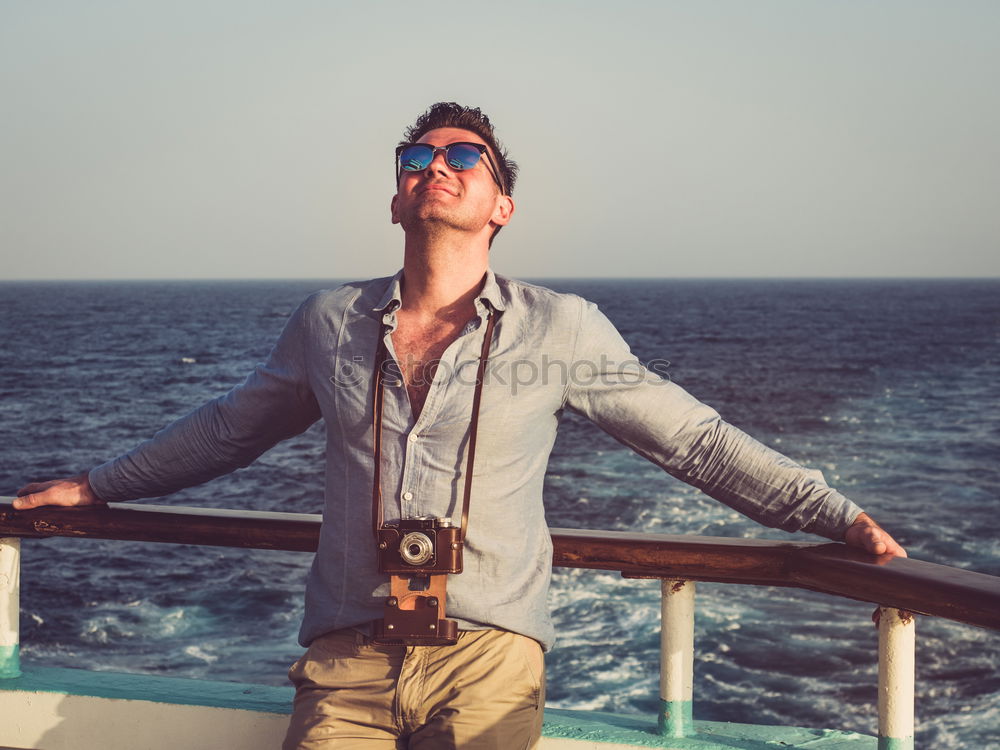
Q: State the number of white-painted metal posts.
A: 3